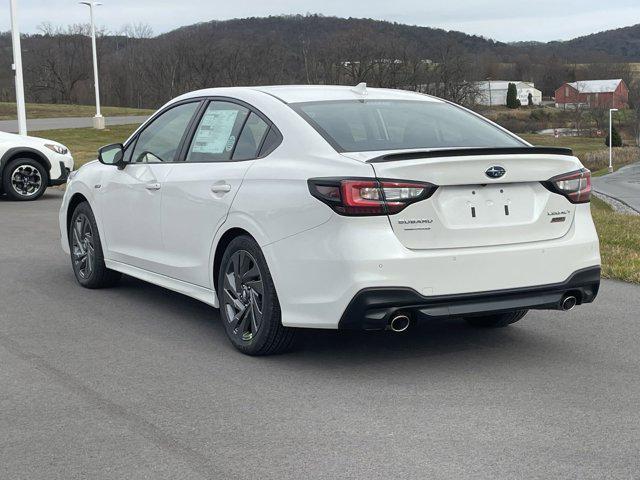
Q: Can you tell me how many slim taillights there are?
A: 2